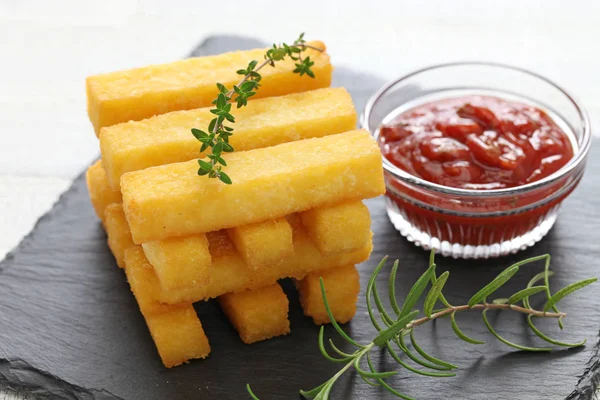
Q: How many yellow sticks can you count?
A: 12